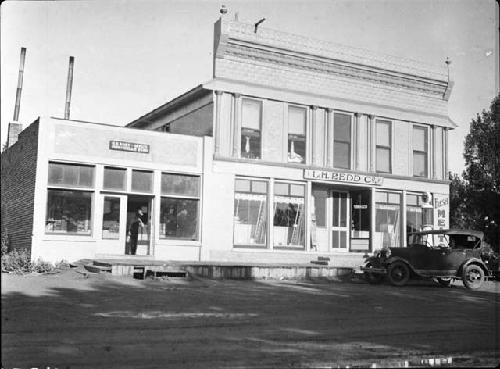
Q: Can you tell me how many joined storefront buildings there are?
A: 2